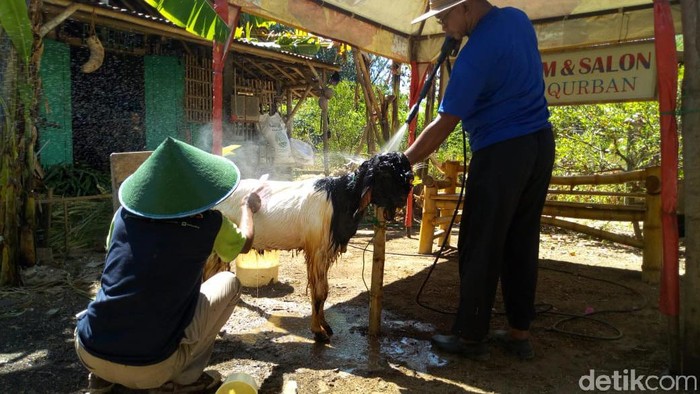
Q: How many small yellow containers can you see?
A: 2